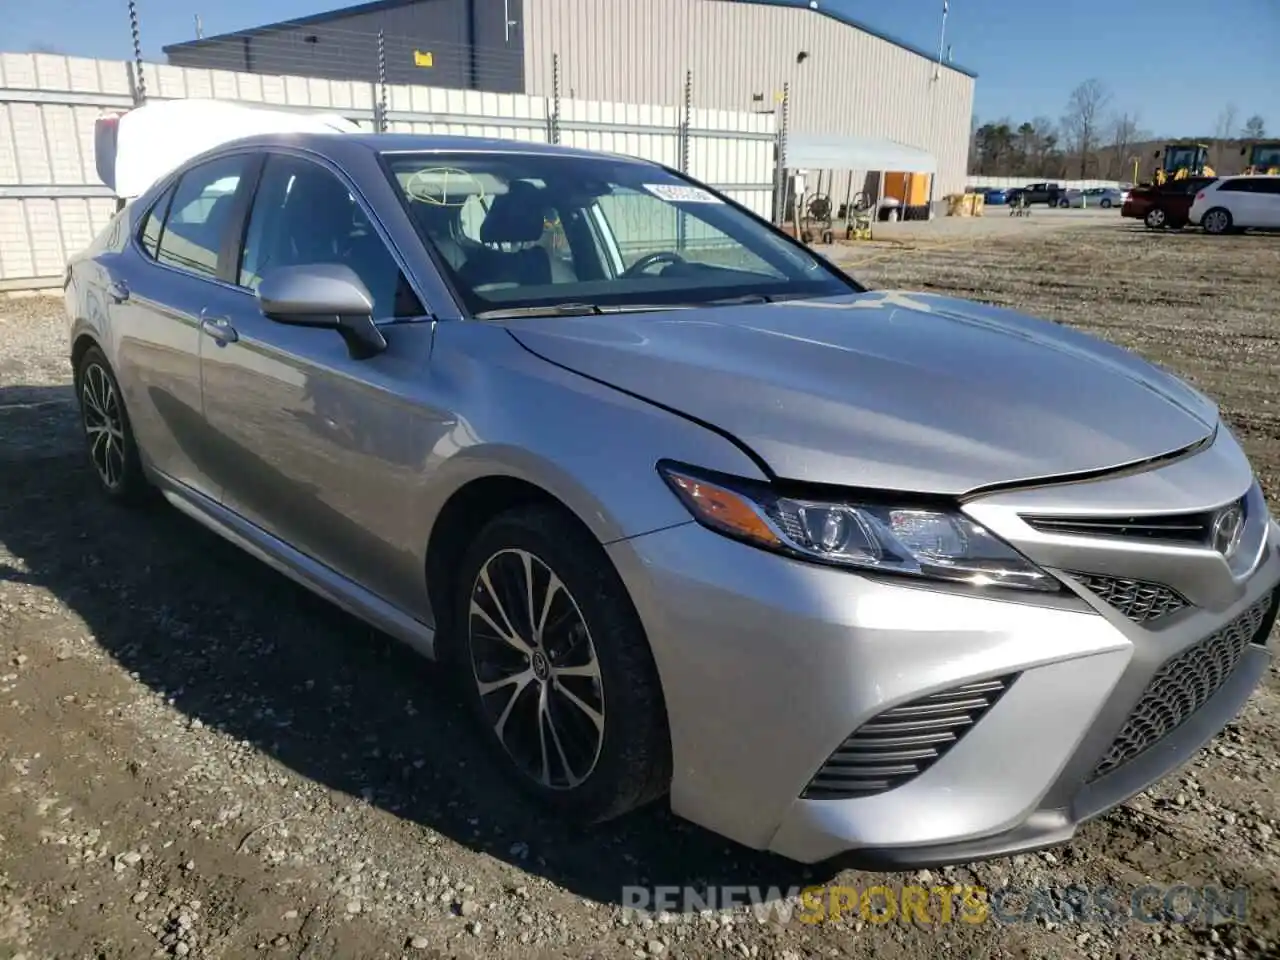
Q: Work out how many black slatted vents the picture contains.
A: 1